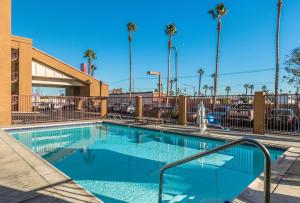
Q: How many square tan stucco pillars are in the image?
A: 4